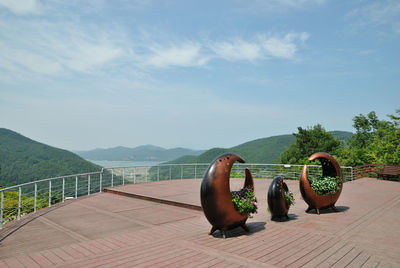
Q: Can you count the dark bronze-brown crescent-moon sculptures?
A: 3